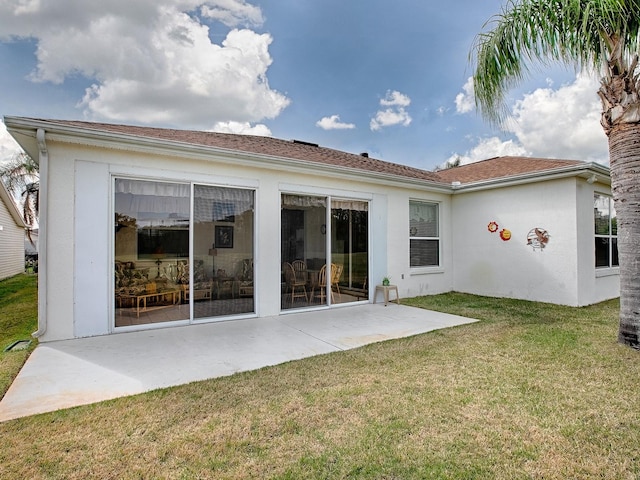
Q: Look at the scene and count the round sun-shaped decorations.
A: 2